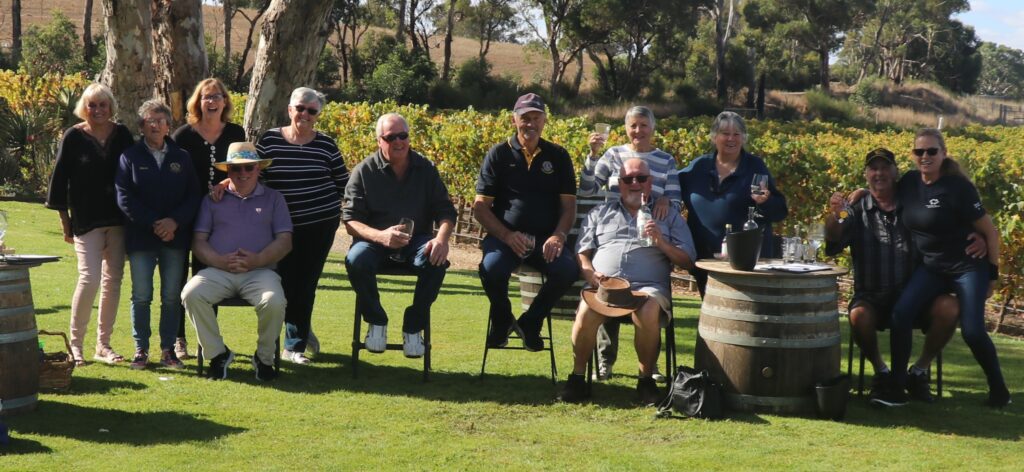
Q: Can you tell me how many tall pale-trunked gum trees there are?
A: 3